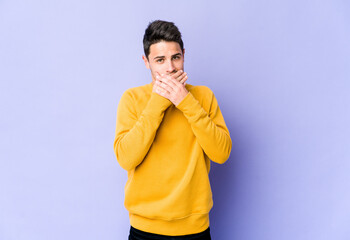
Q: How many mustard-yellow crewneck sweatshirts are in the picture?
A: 1